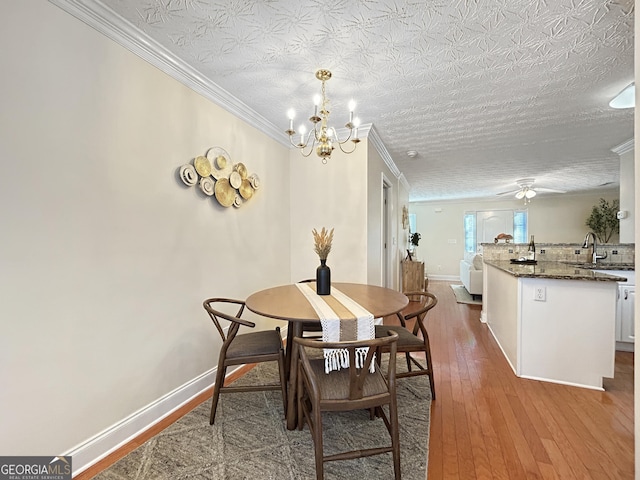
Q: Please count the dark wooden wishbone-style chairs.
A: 4